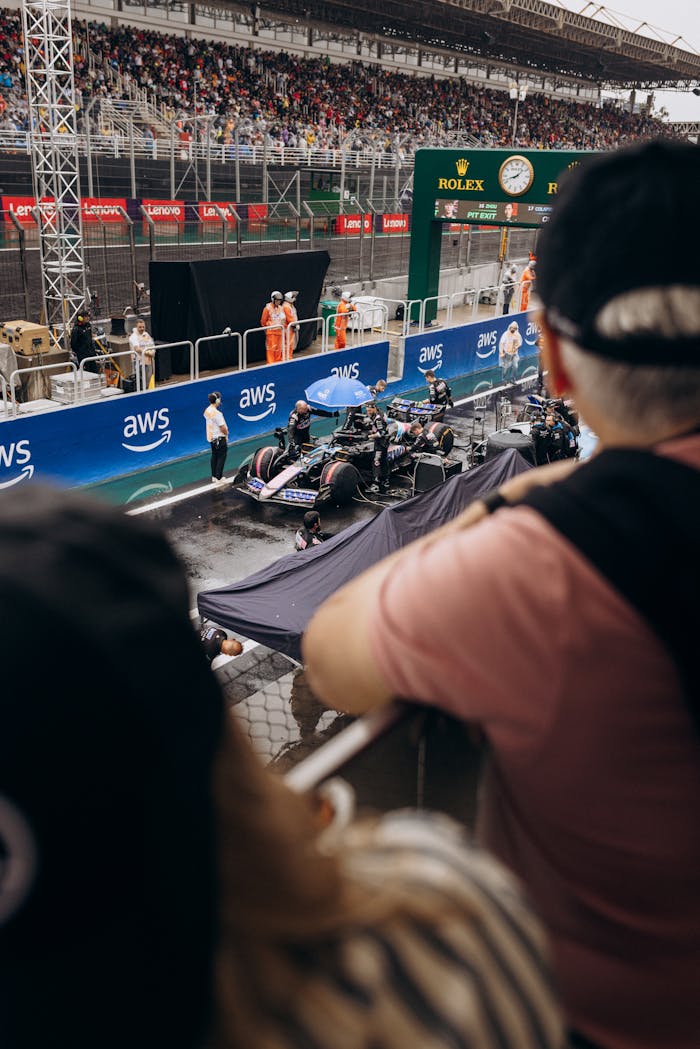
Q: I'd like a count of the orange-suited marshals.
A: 4